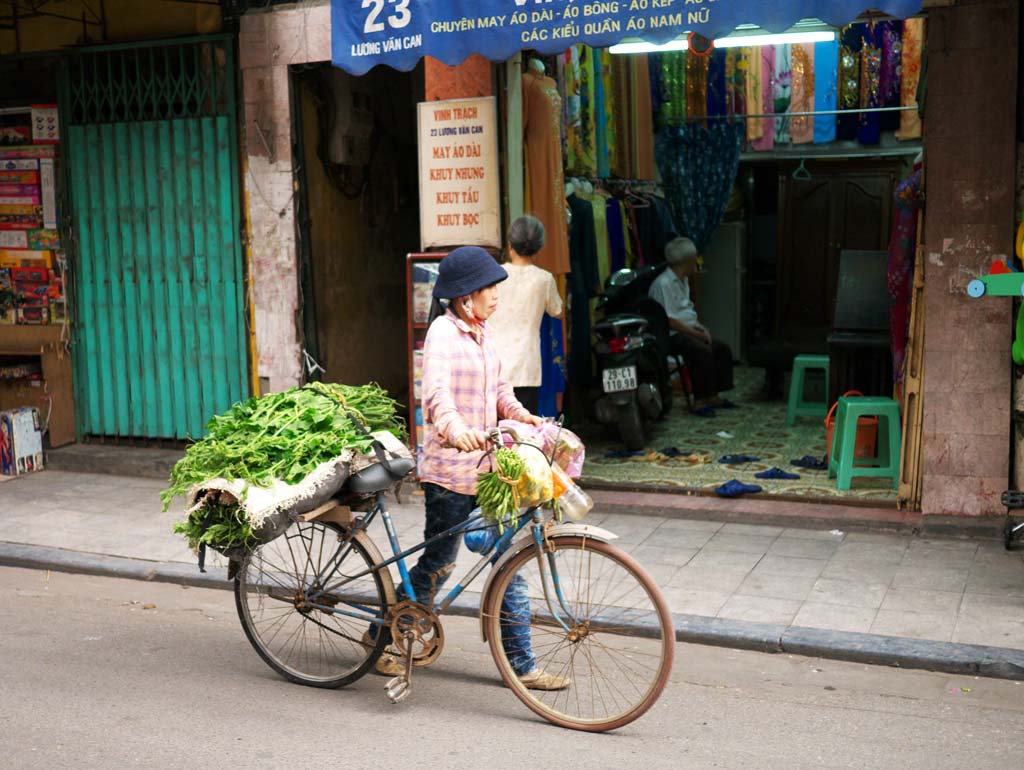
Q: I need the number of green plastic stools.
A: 2